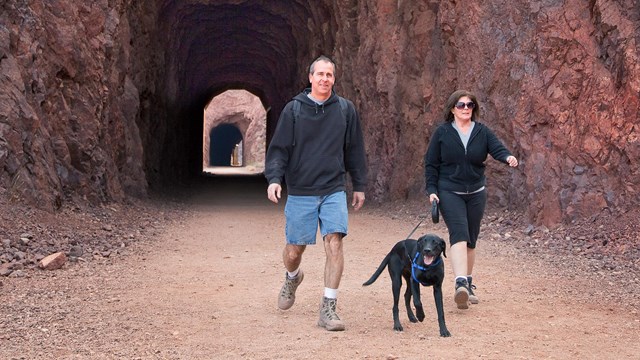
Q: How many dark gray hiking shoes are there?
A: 2